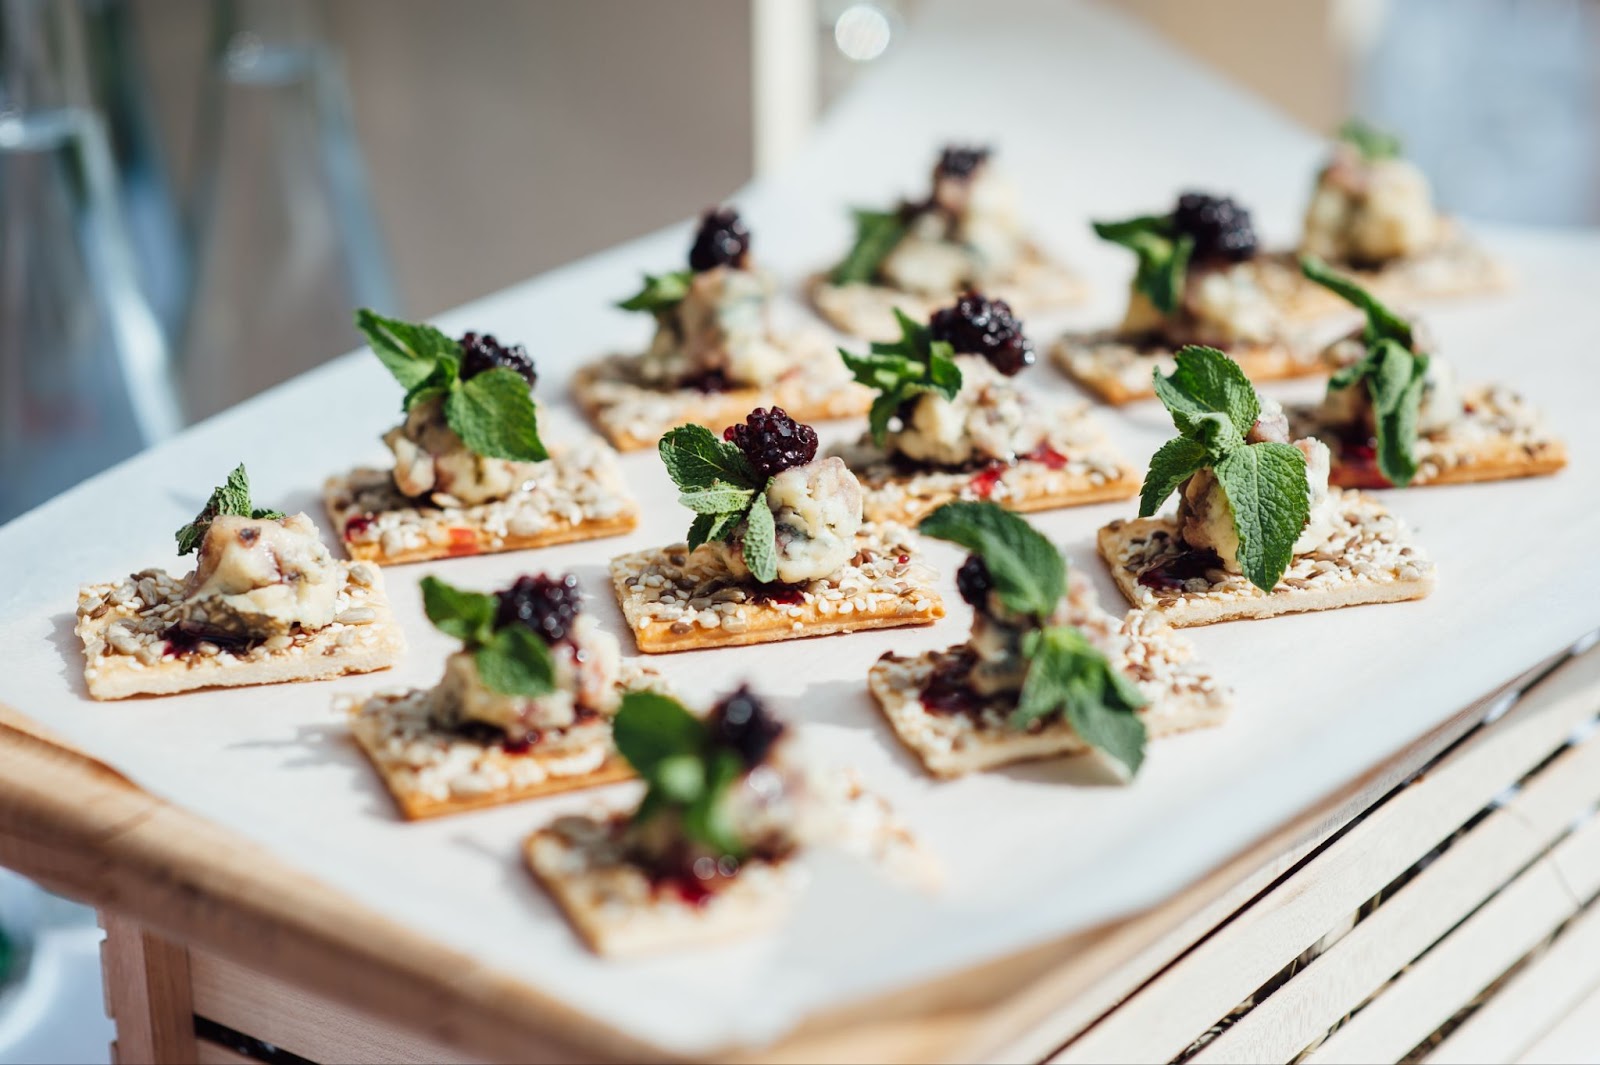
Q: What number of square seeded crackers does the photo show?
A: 13